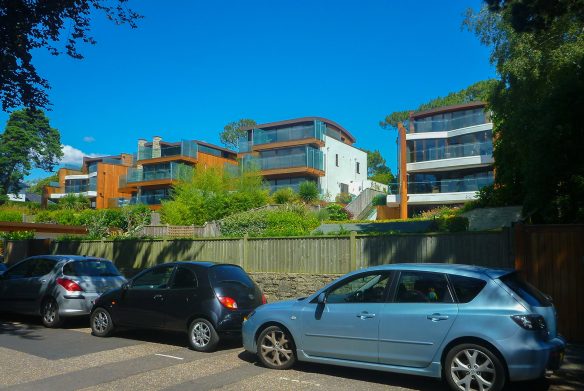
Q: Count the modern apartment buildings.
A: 4